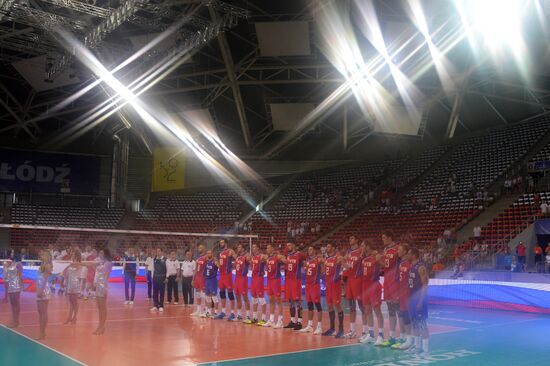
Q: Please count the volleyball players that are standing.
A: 14